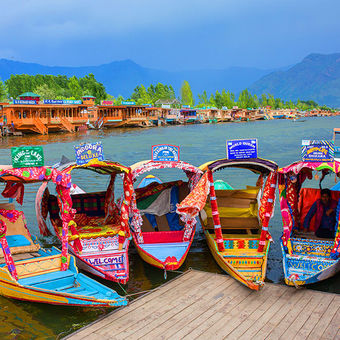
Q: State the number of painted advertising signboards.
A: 5